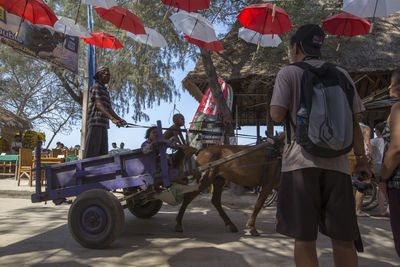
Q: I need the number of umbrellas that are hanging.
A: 13